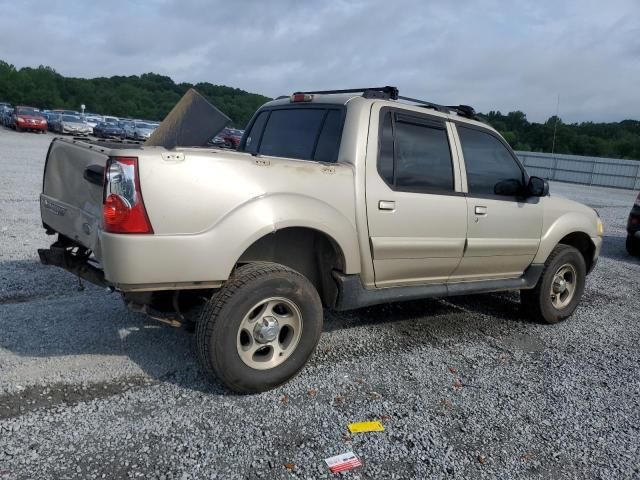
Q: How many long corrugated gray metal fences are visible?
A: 1